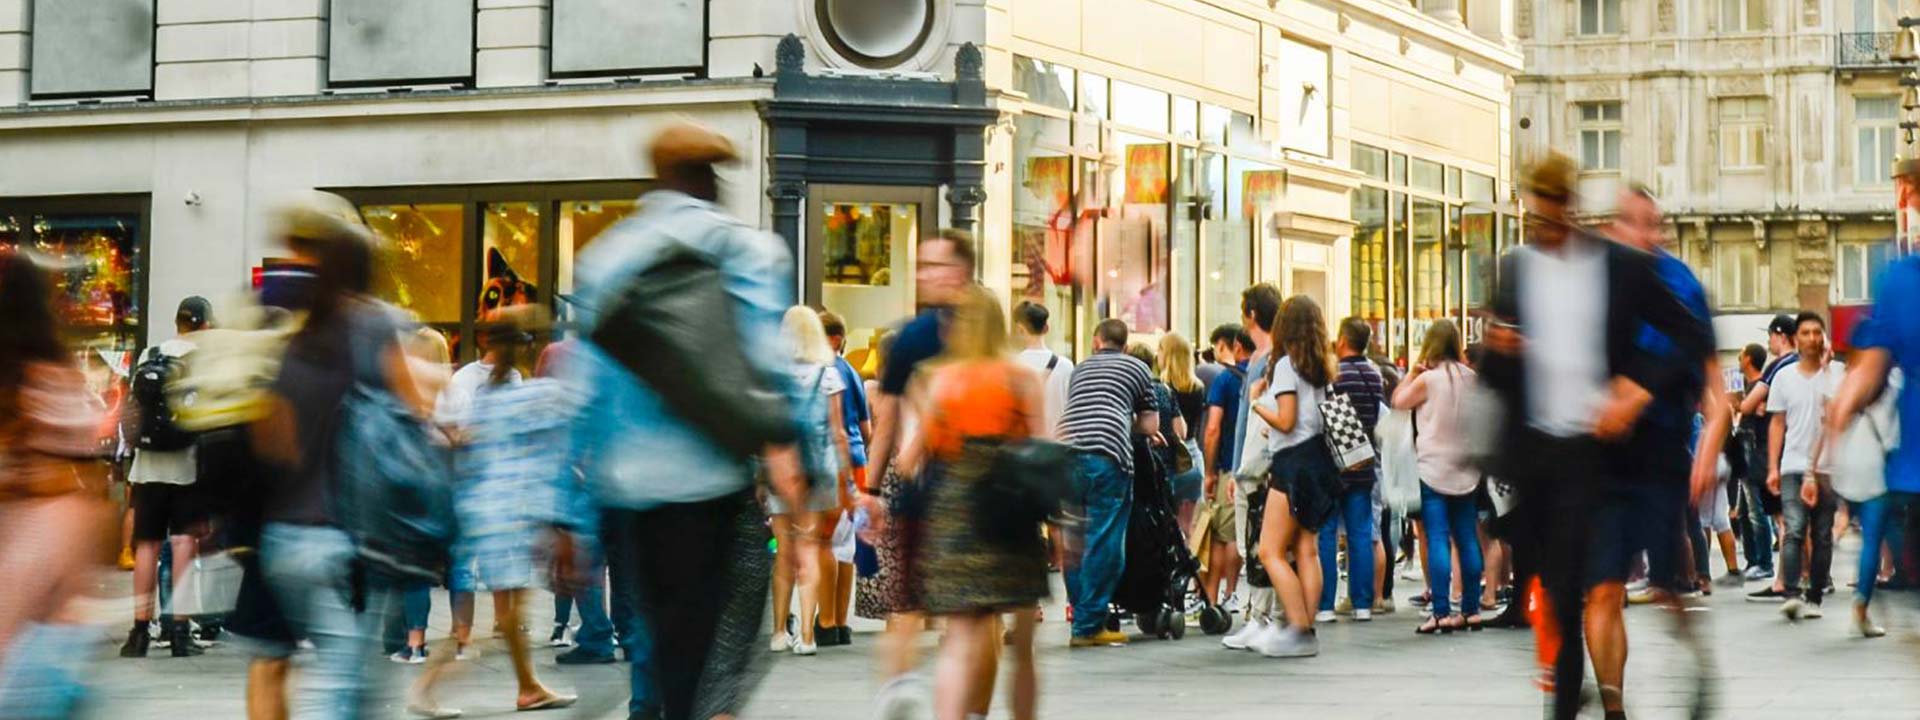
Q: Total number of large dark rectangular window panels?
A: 3